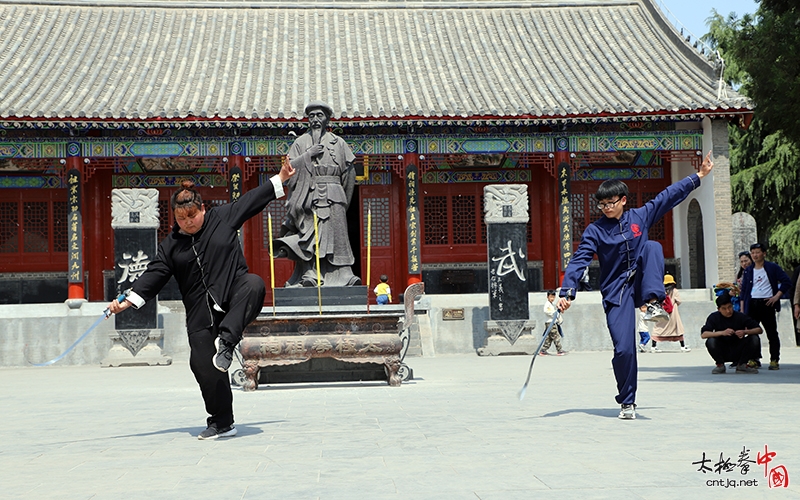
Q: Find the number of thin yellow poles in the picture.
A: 3